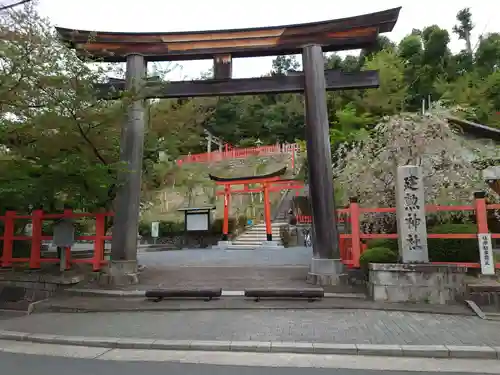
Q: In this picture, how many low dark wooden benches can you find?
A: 2